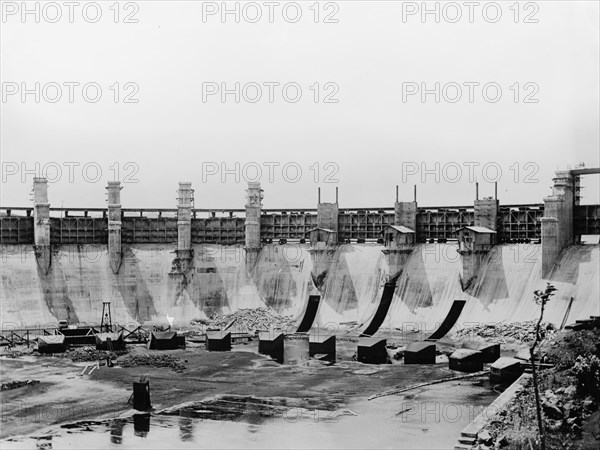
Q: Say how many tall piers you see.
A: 8